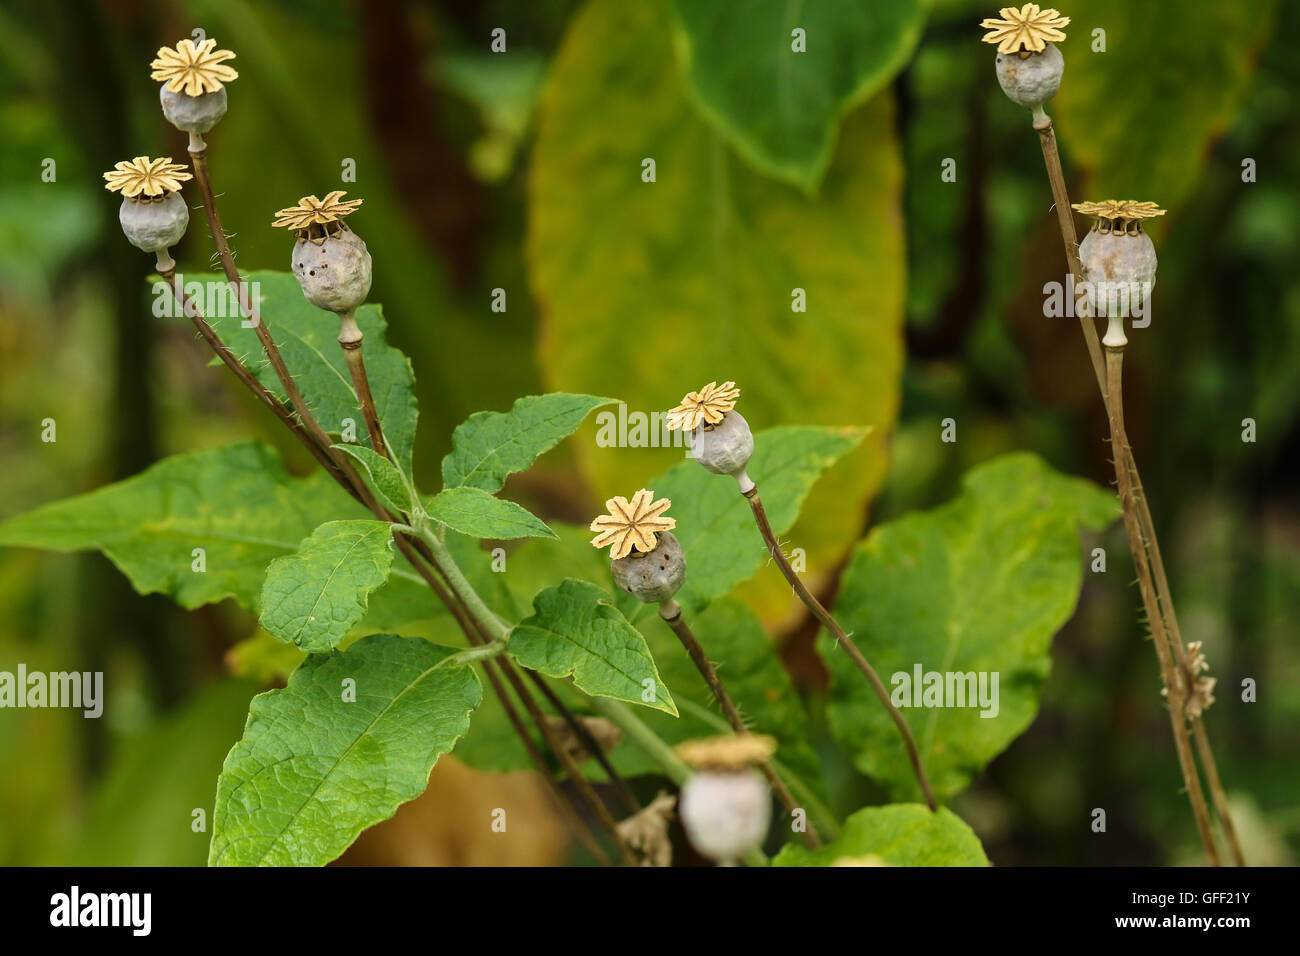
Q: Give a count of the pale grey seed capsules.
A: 8